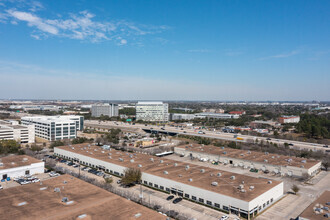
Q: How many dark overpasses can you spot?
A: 1